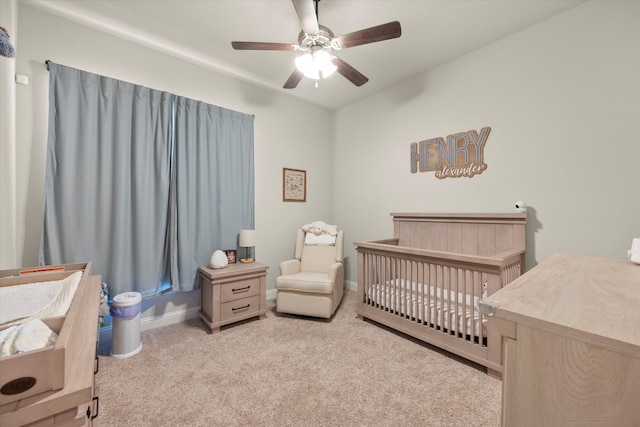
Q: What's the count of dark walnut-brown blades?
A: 4